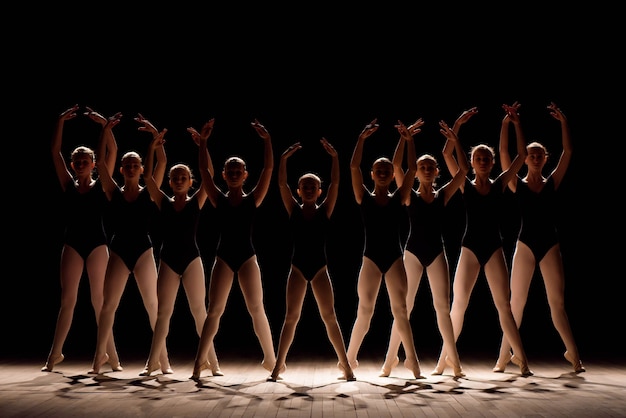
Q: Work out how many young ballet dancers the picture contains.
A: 9